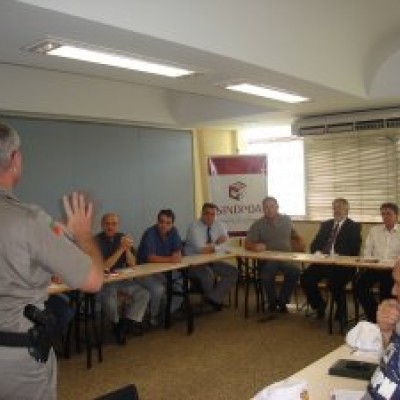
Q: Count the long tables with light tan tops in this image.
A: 3